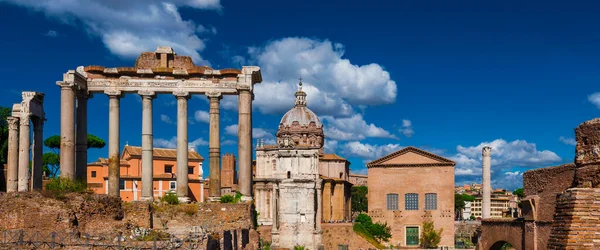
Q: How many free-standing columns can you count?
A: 1